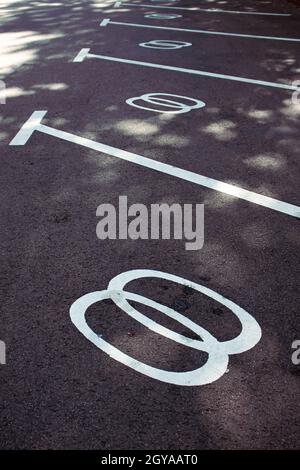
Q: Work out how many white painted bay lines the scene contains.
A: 4